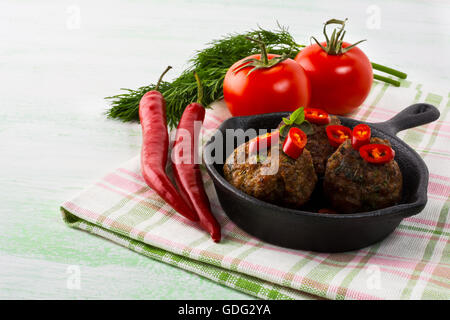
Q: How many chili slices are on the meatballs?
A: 6